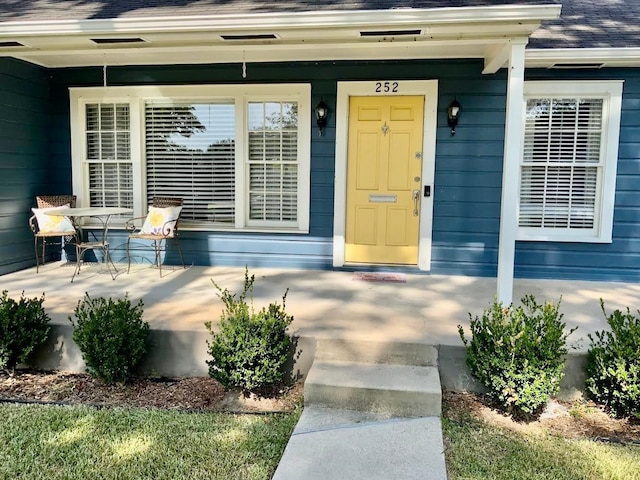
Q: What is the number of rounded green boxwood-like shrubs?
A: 5